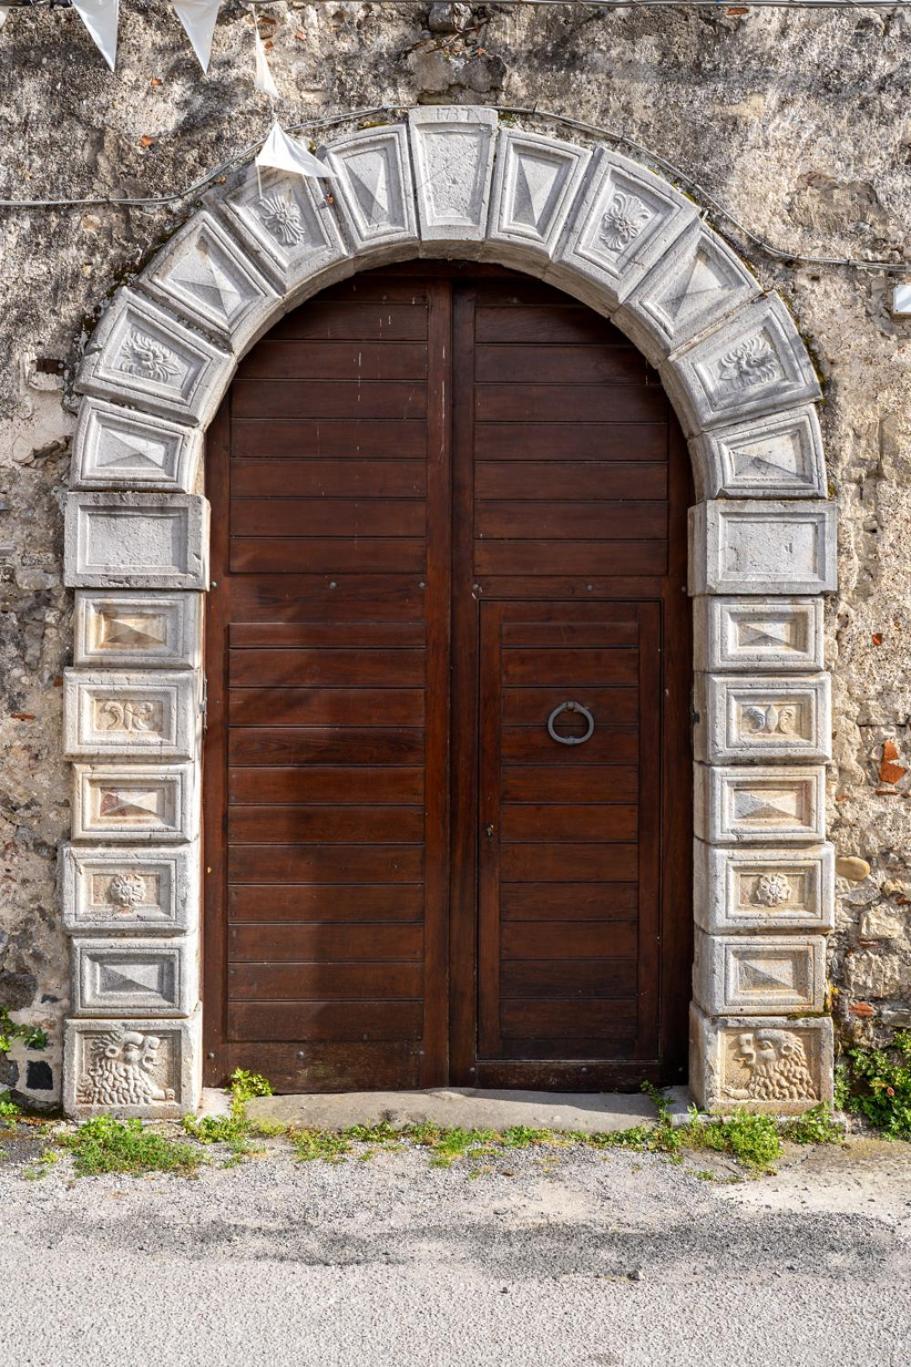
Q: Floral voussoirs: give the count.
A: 4